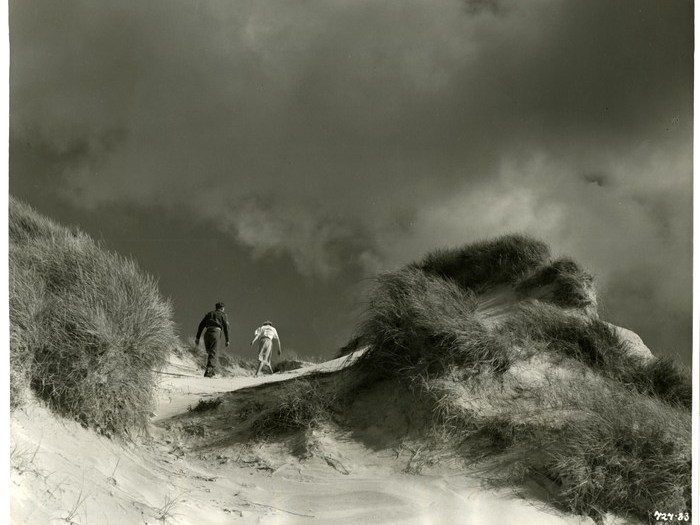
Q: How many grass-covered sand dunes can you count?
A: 2